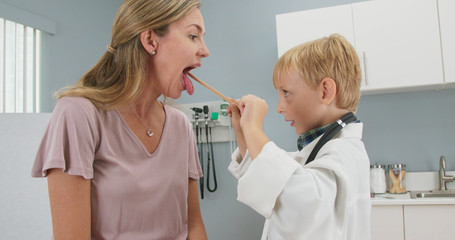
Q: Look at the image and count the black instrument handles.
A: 2